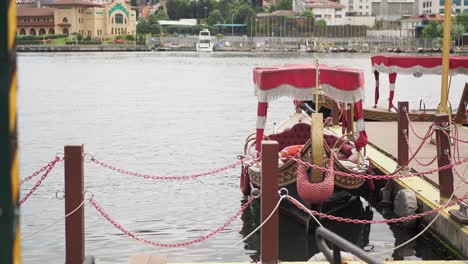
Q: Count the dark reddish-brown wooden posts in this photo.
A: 4